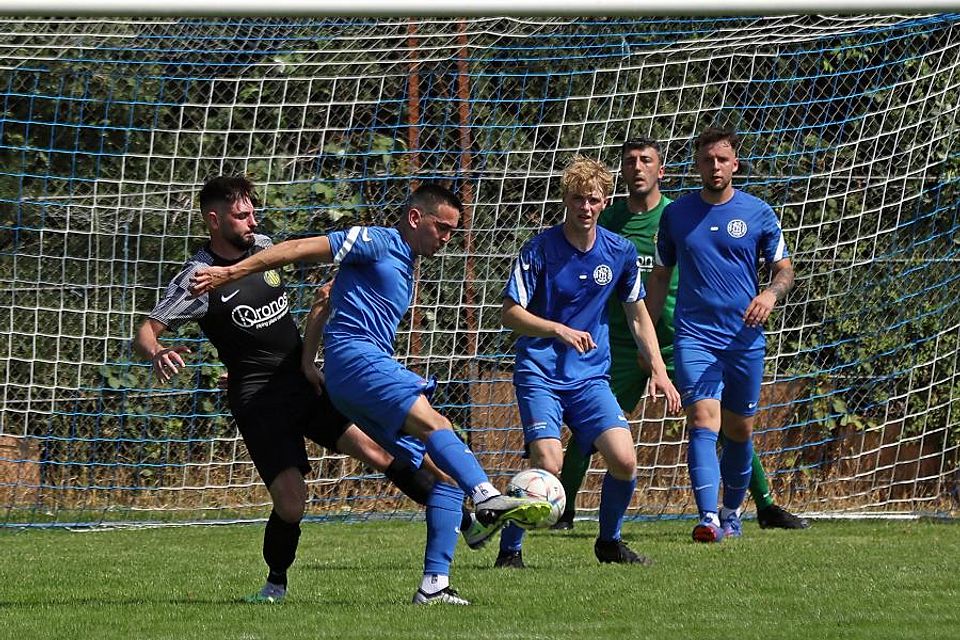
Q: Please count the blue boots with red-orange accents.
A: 2